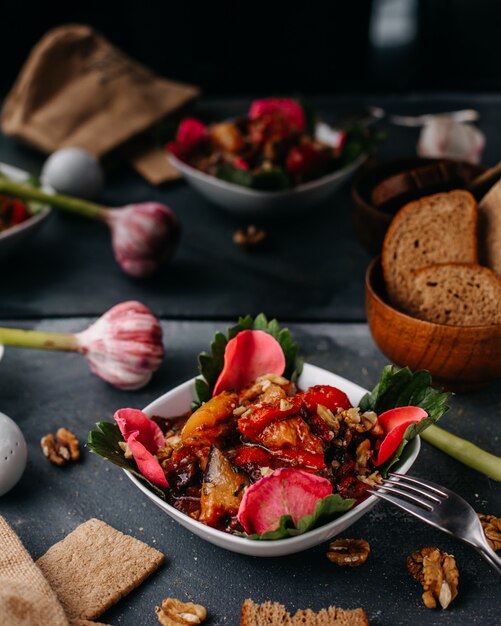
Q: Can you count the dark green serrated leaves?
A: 4